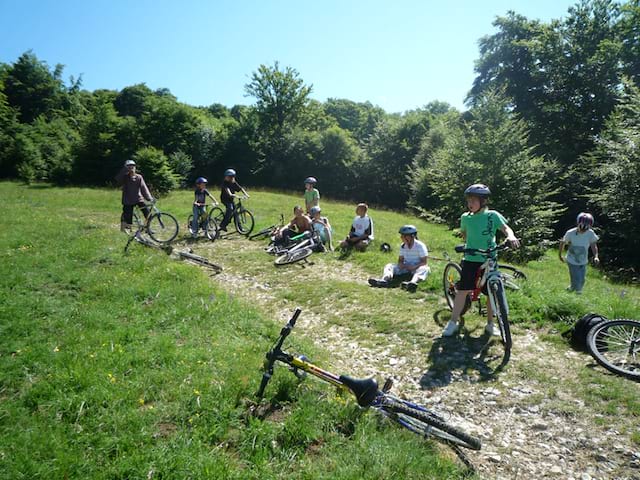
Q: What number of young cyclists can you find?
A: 10